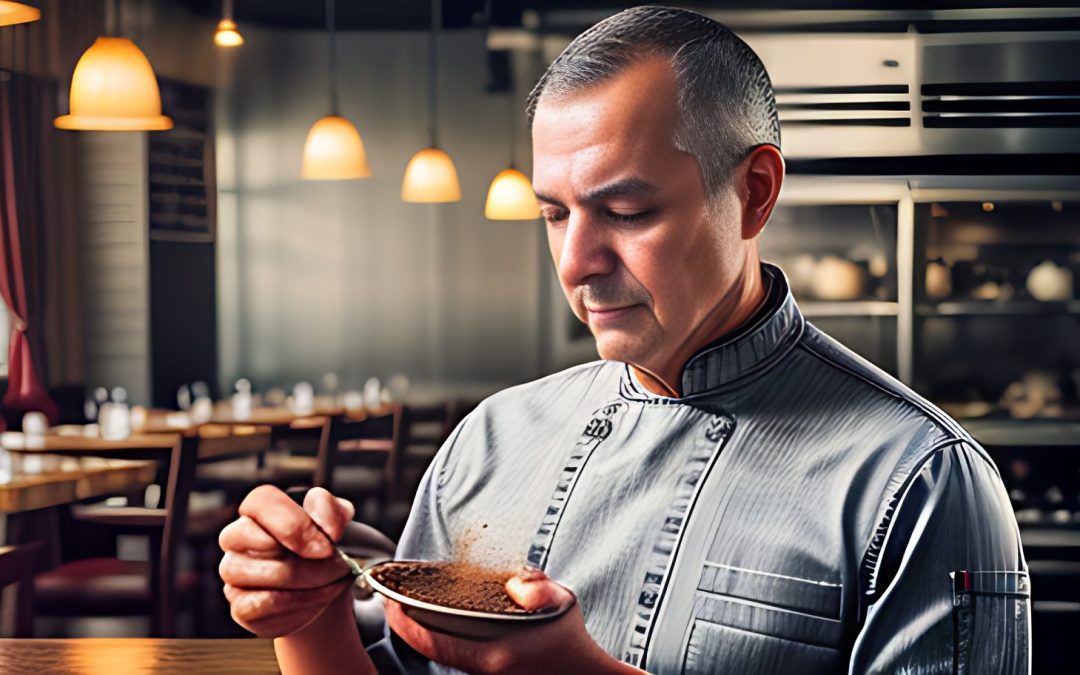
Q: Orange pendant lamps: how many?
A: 6